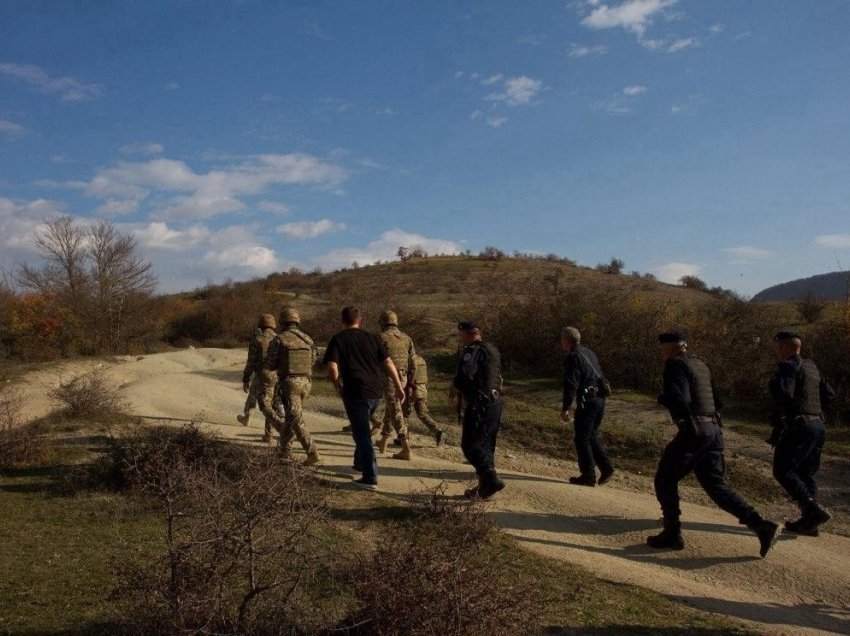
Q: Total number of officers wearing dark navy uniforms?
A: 4